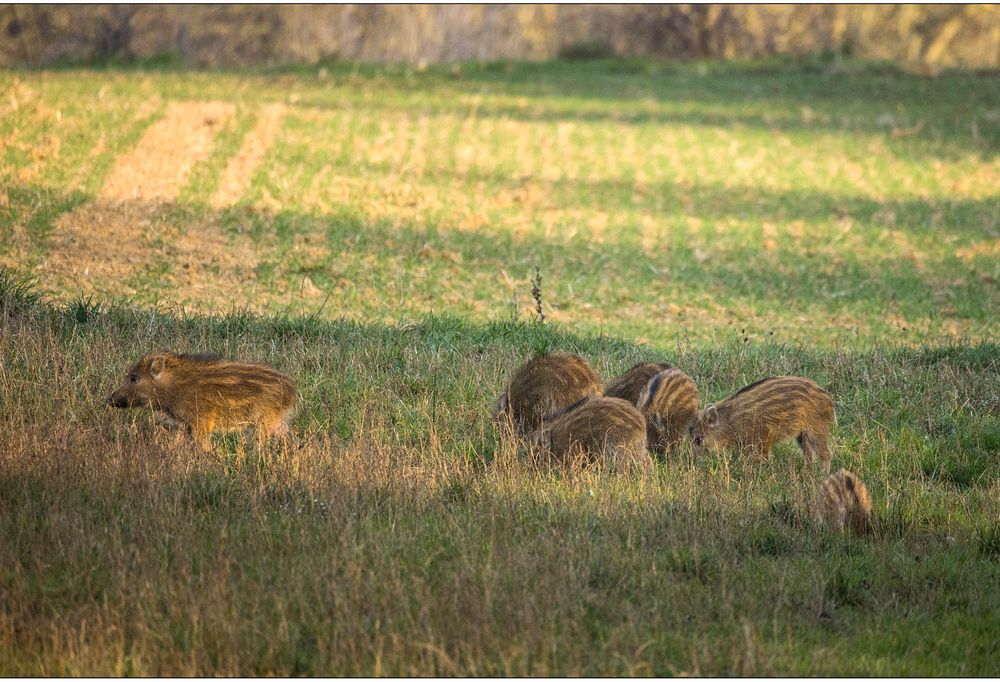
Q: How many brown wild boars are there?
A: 7